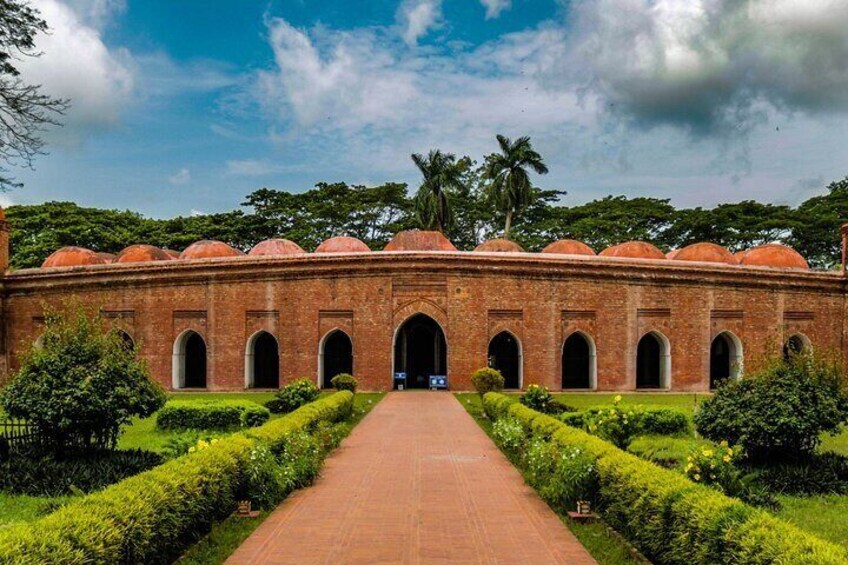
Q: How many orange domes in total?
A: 11